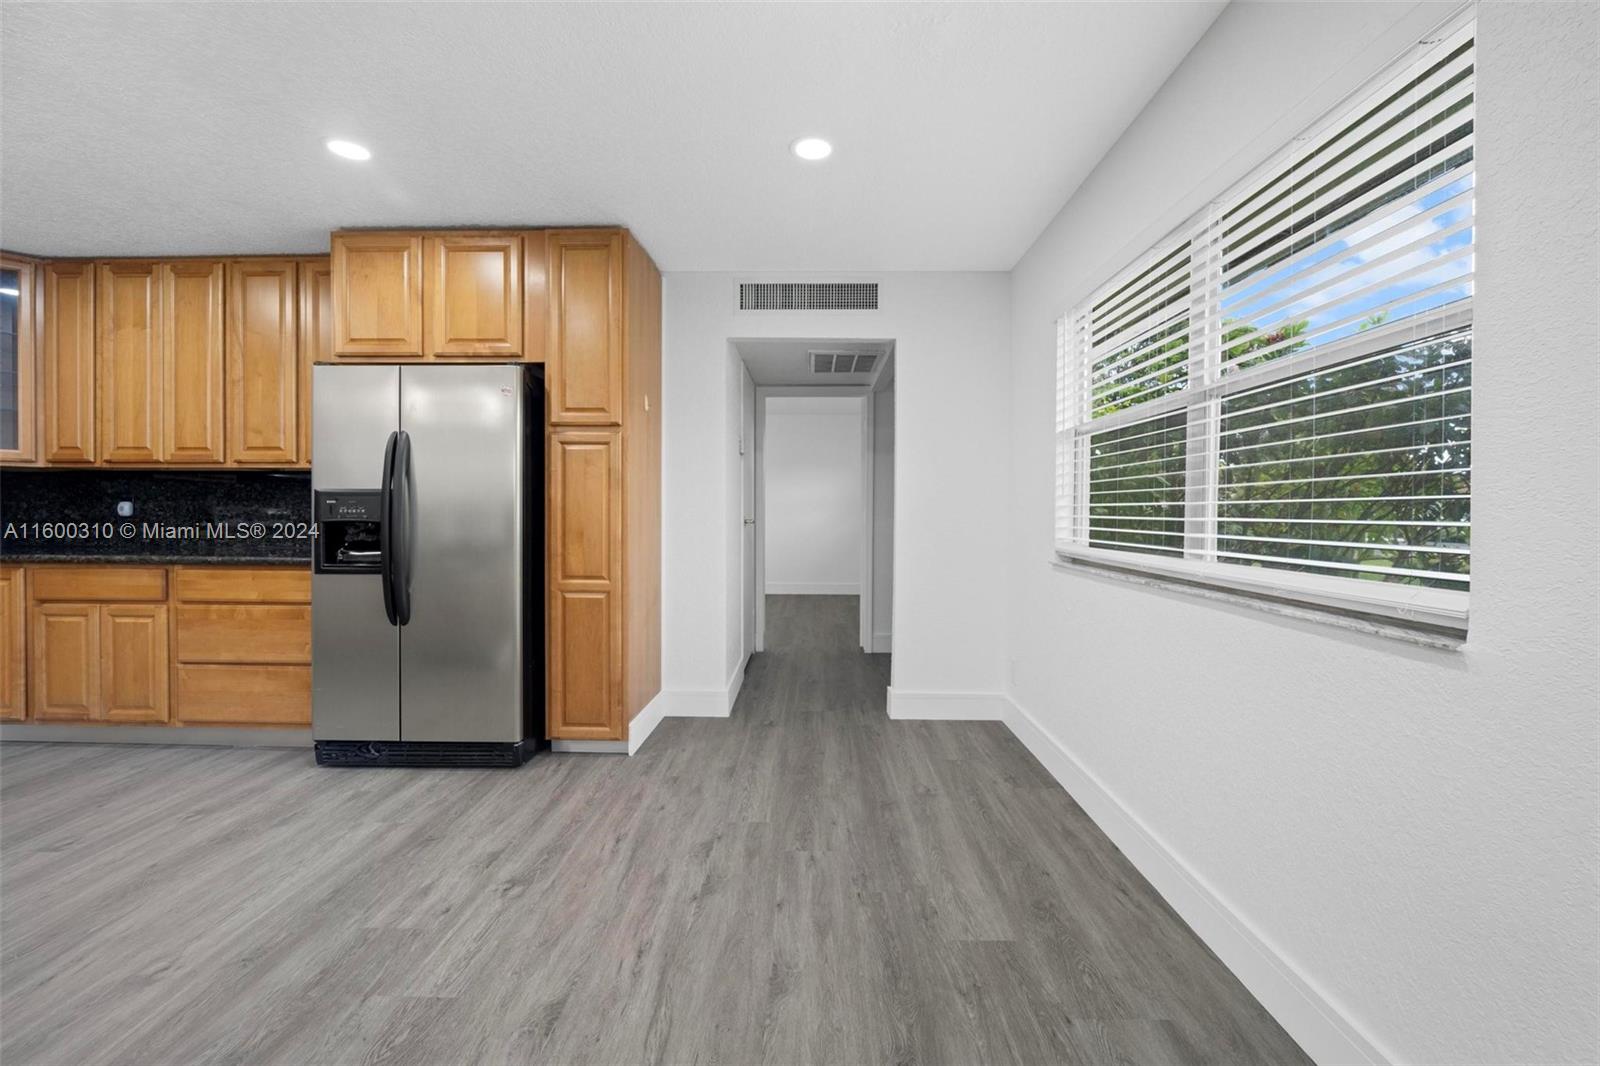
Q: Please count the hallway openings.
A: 1